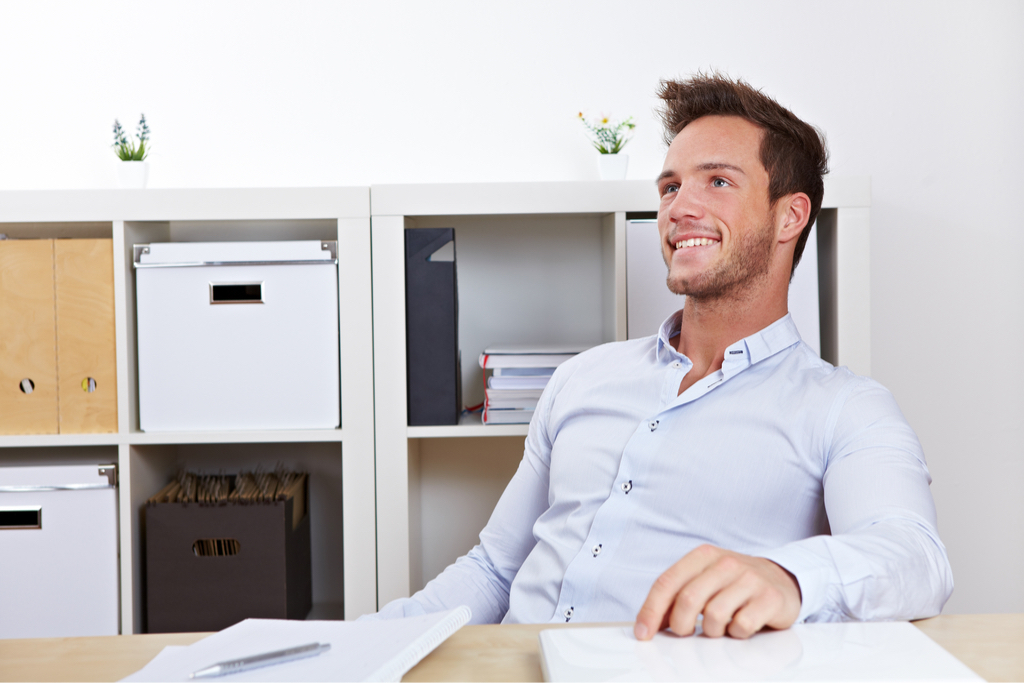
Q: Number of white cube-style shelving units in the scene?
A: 2